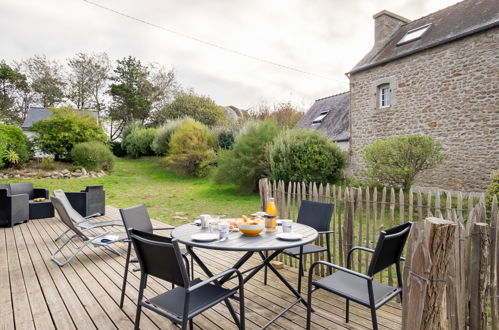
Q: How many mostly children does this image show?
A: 0